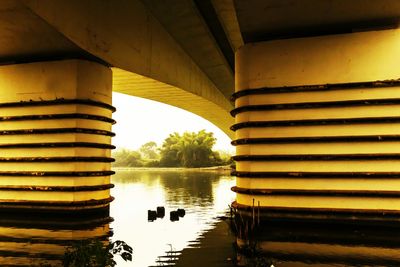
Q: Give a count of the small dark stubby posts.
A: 4